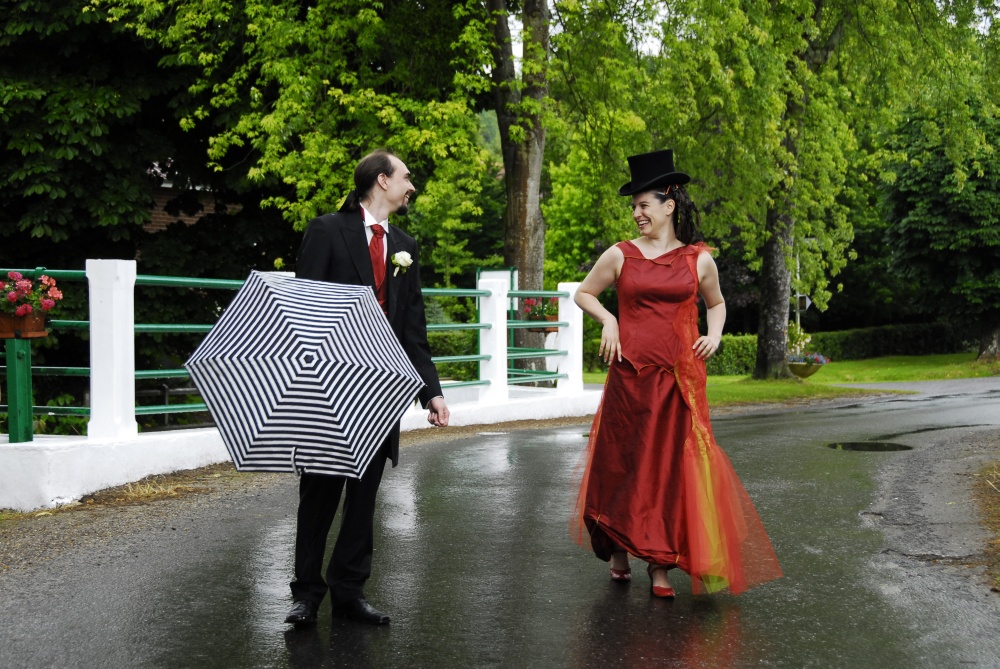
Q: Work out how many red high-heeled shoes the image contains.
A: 2